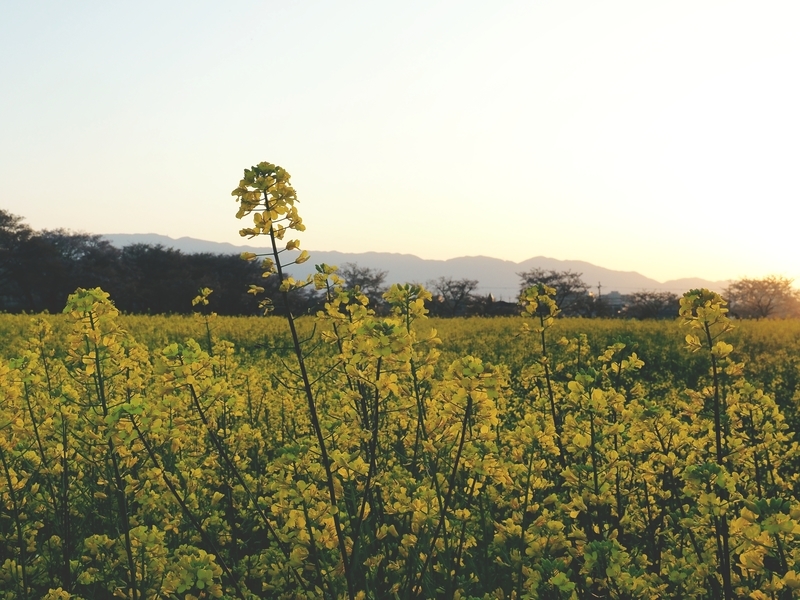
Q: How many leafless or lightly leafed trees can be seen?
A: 5